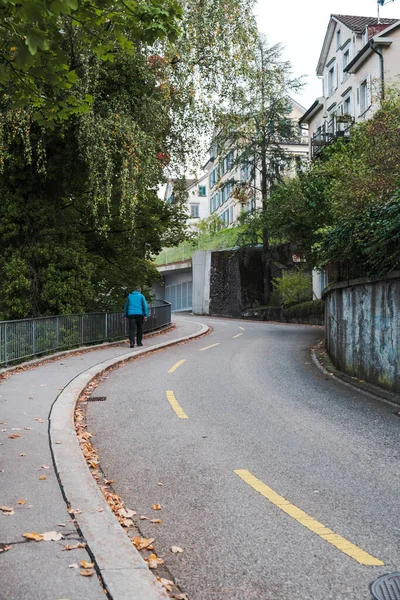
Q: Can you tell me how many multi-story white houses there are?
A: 3